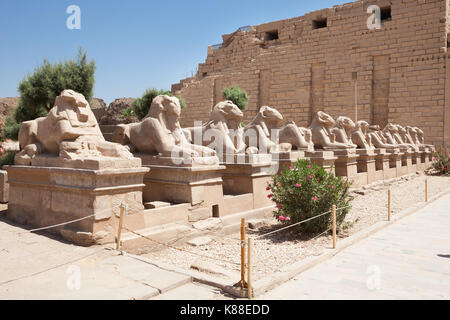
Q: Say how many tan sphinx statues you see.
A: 13